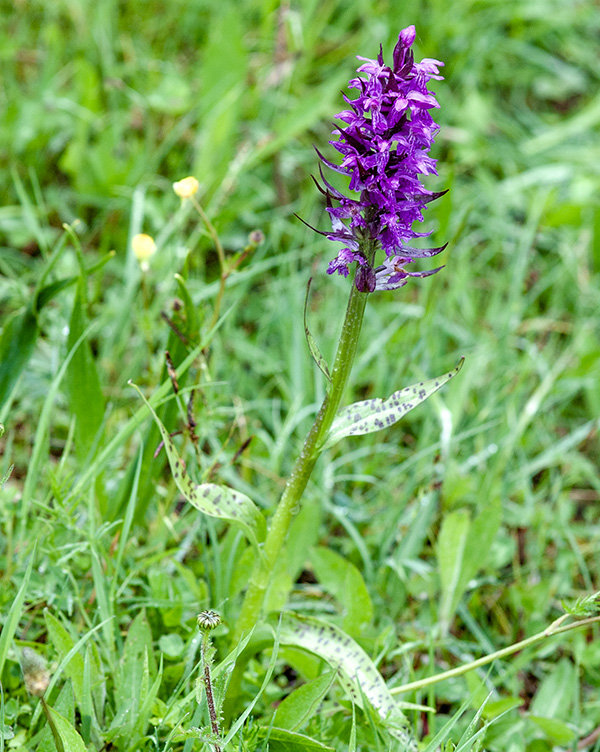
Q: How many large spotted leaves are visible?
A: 3